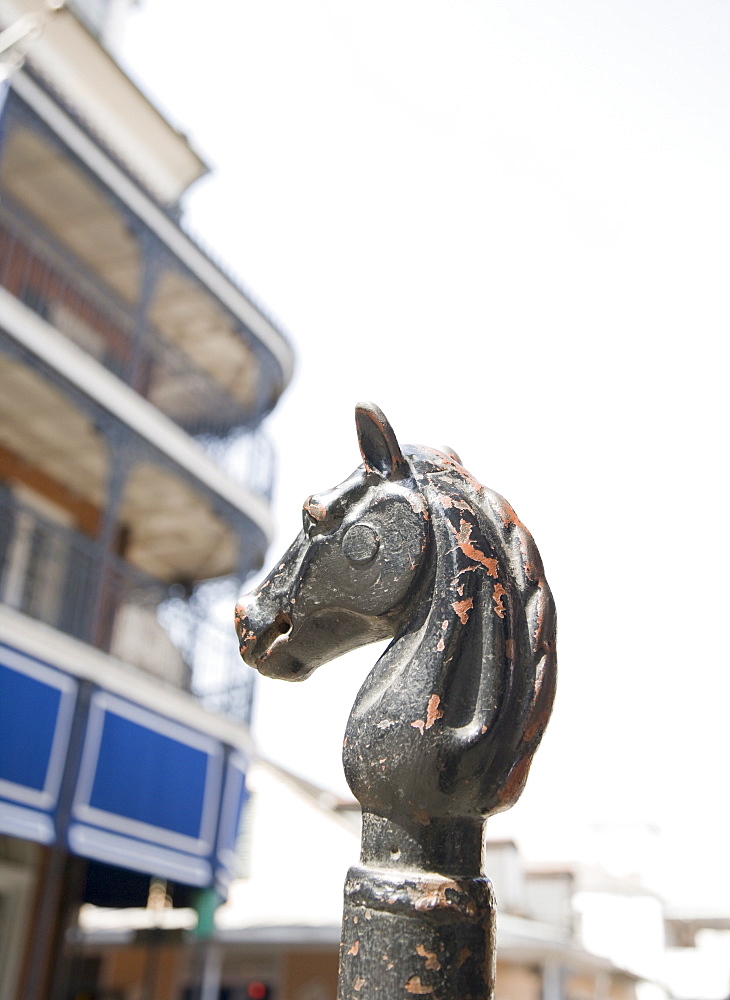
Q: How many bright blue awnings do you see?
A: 3